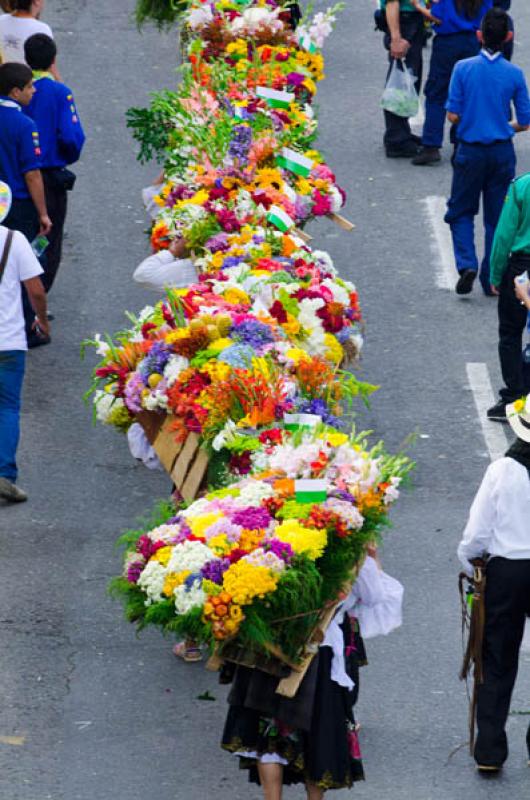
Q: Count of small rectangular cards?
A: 5